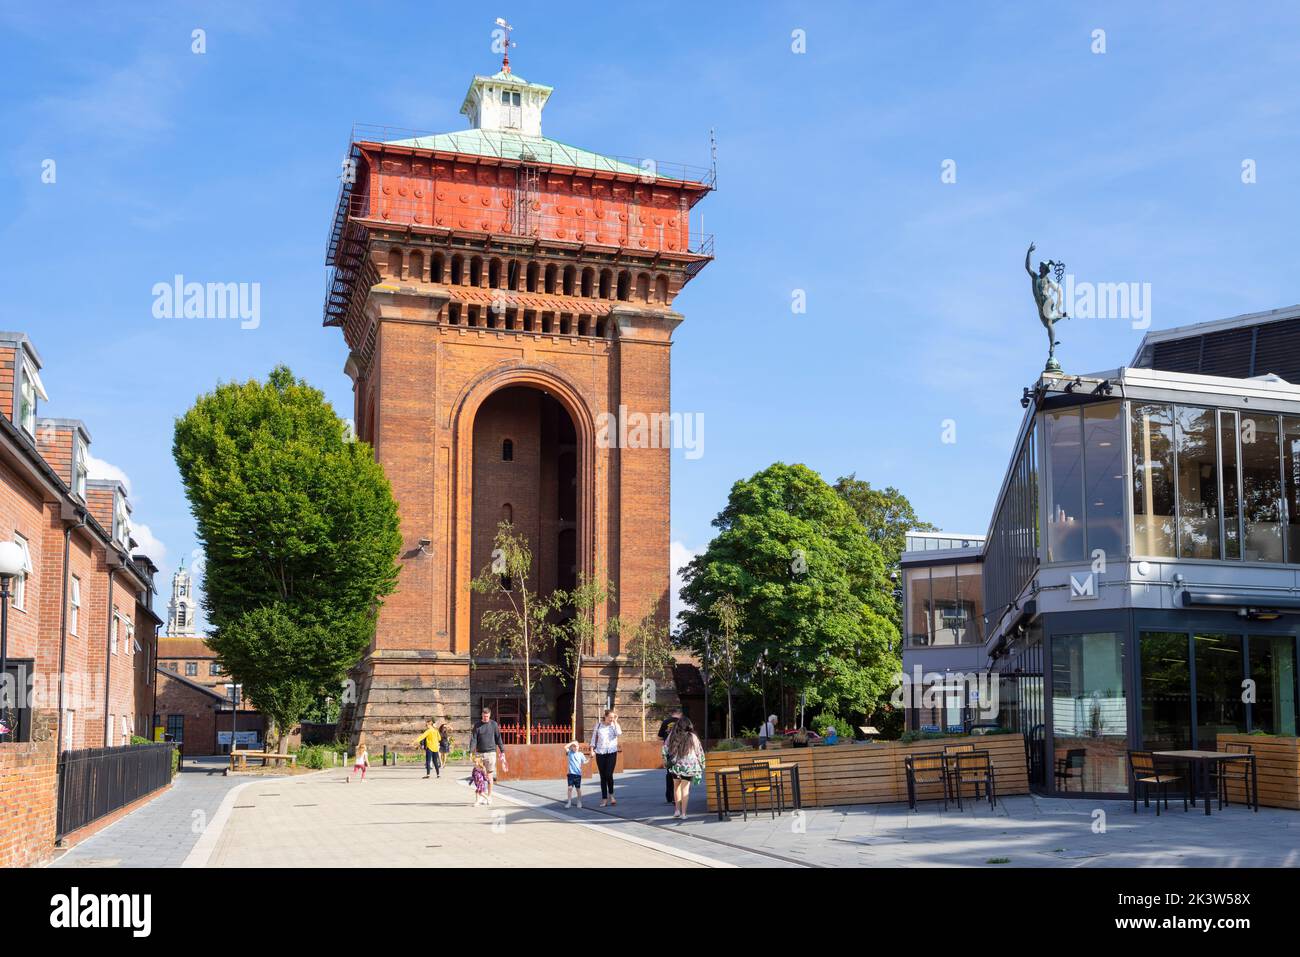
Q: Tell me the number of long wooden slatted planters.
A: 2